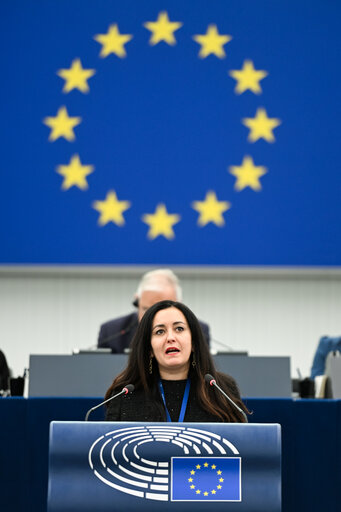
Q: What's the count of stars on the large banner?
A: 12